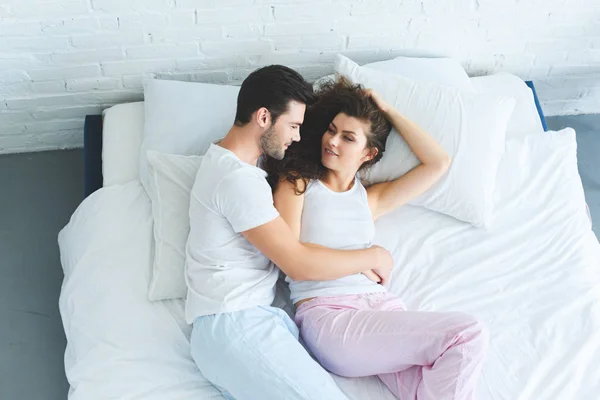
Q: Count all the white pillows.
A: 4